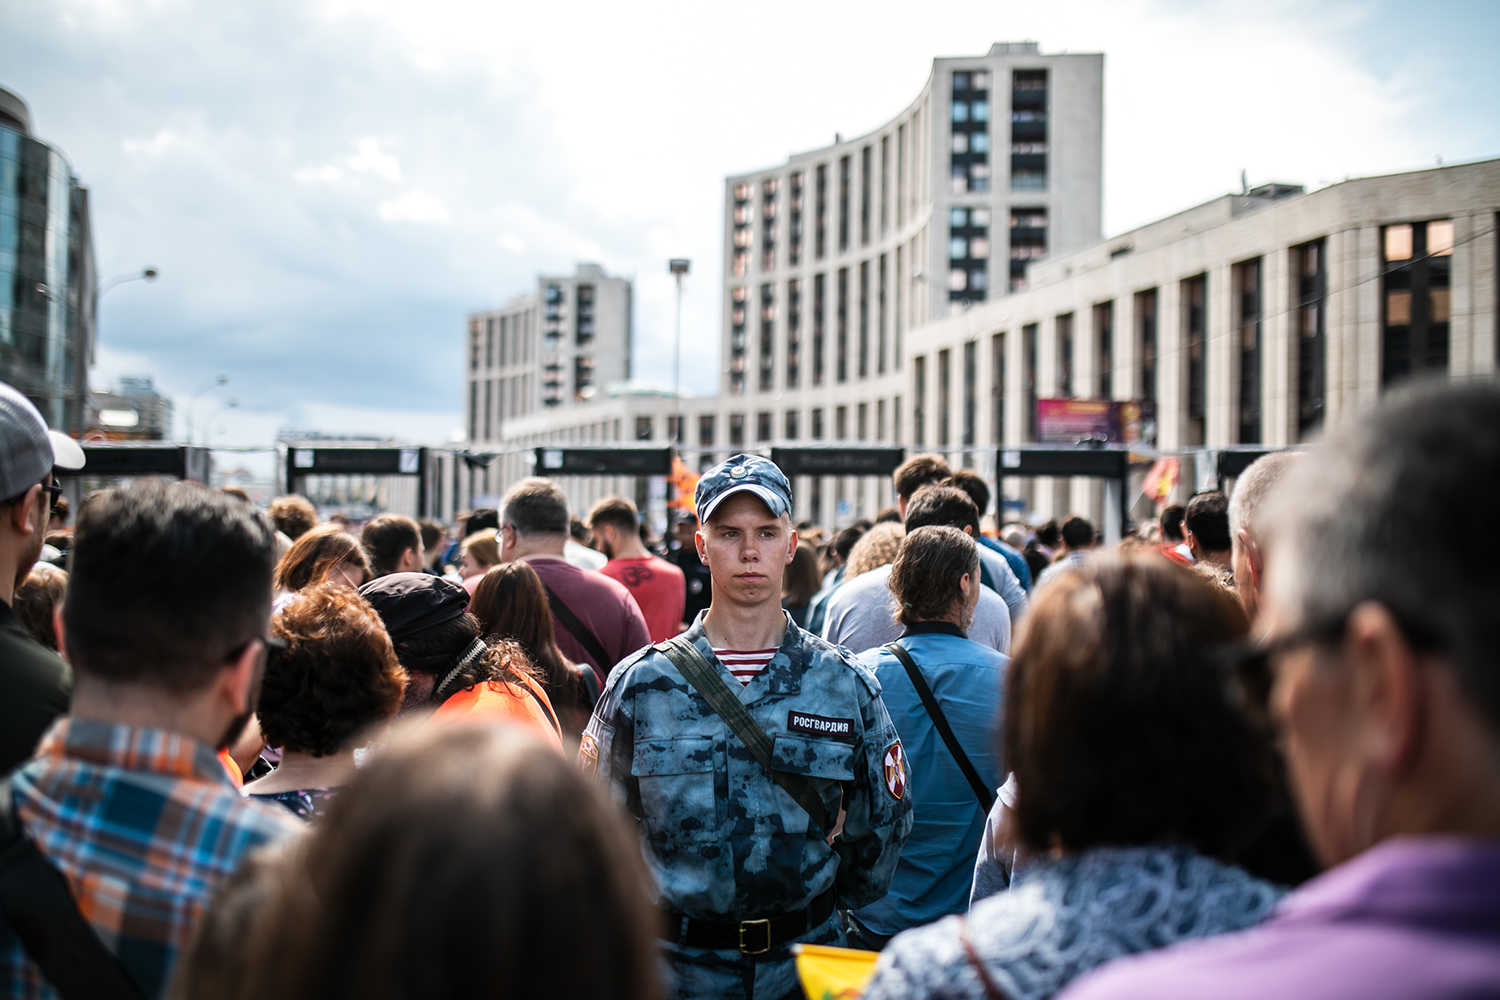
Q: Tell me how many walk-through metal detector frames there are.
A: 6